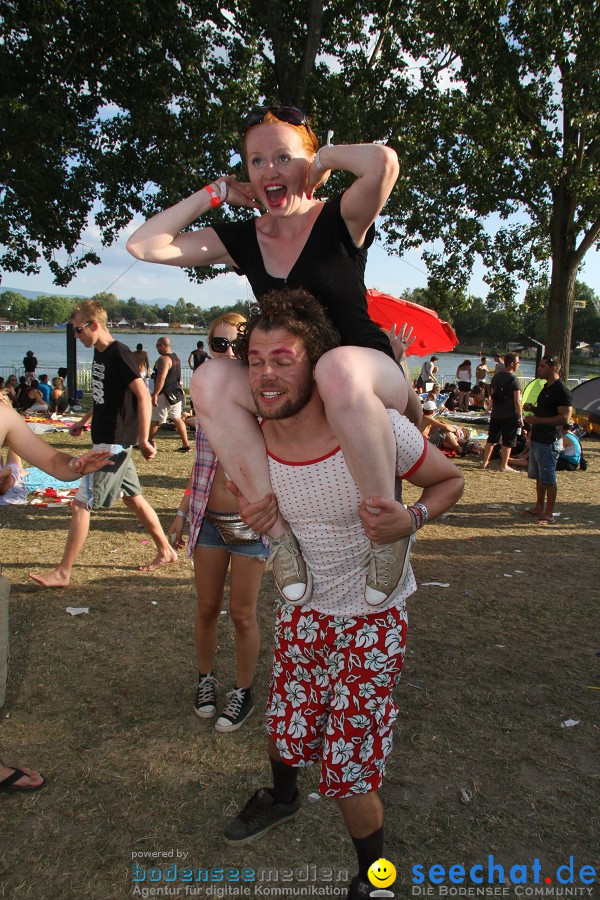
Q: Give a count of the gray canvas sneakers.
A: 2